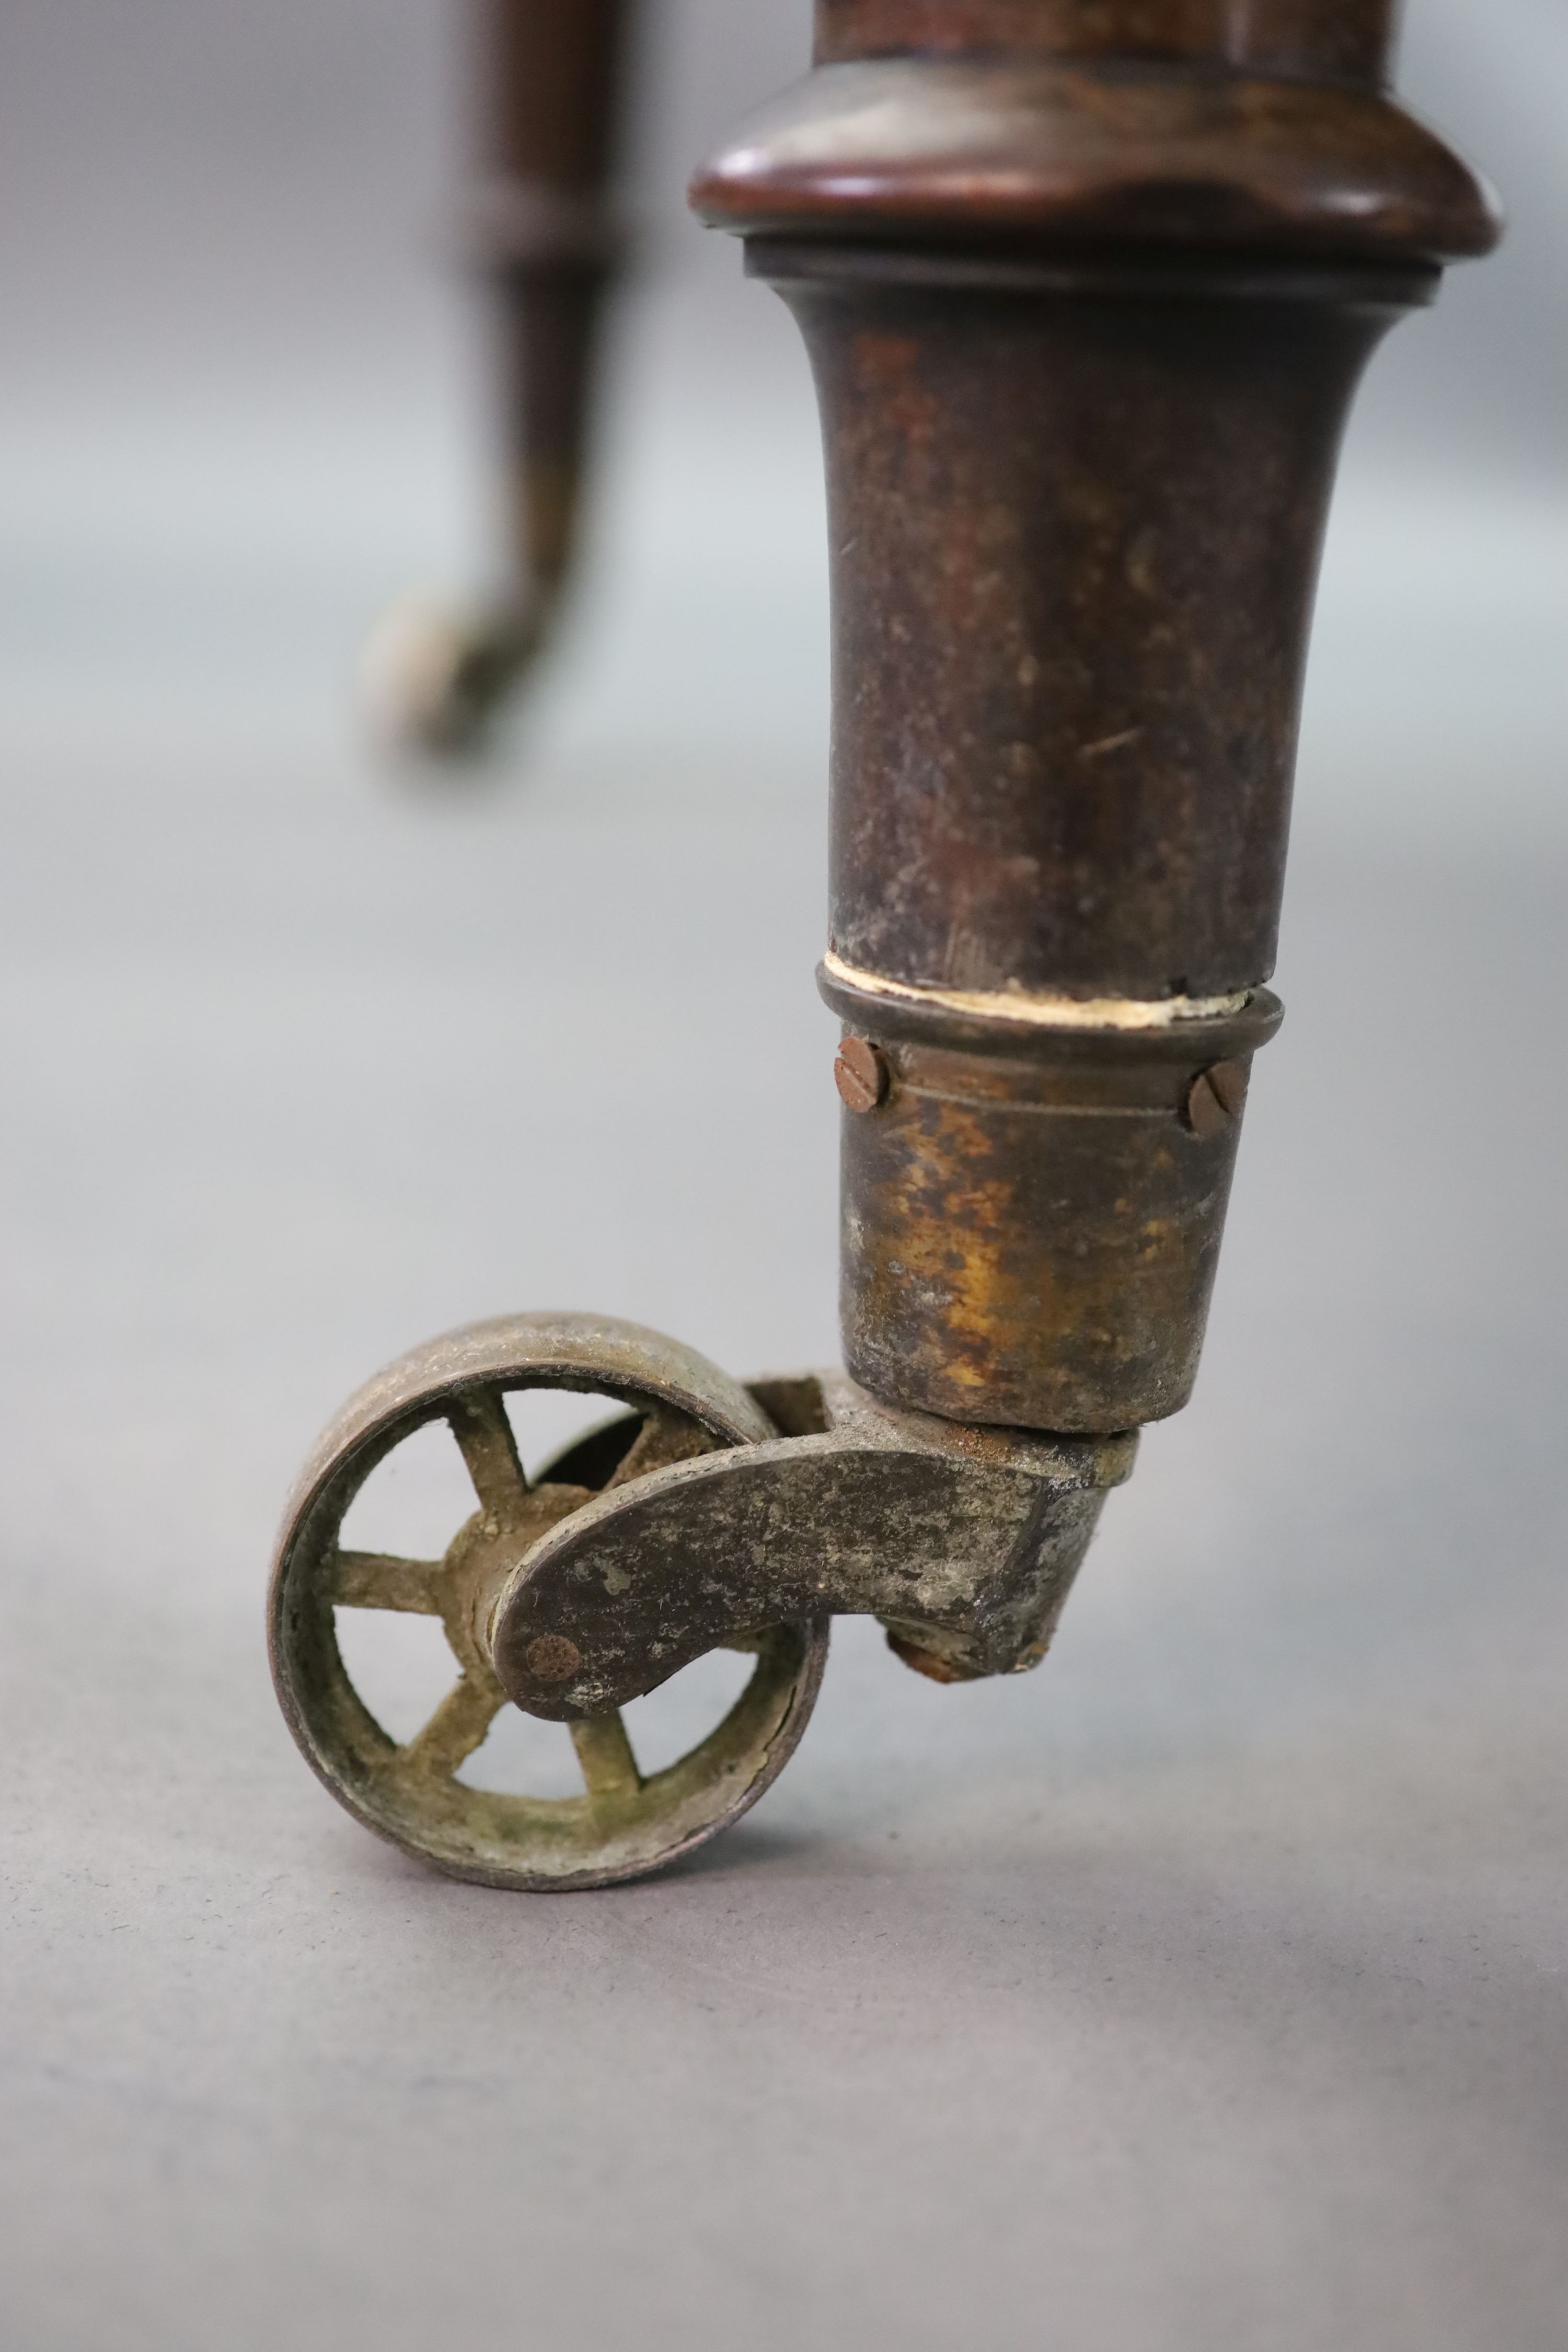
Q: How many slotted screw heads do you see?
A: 2